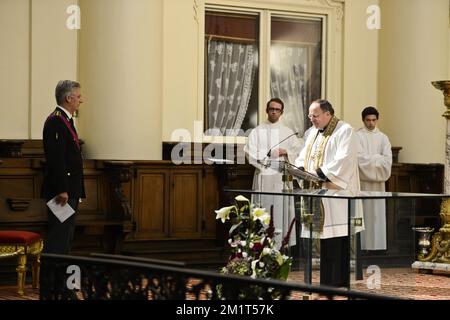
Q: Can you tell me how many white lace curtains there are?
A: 2